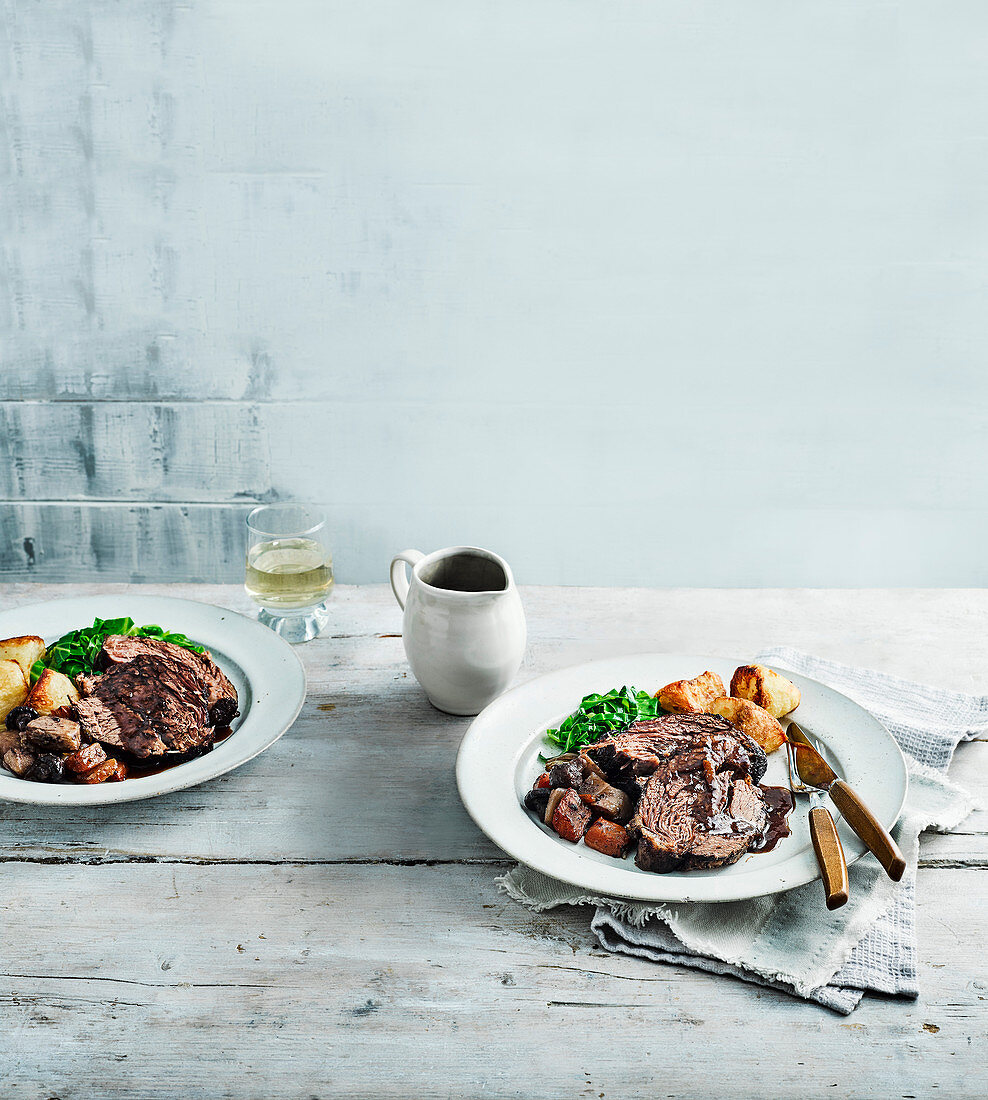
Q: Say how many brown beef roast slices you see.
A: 4